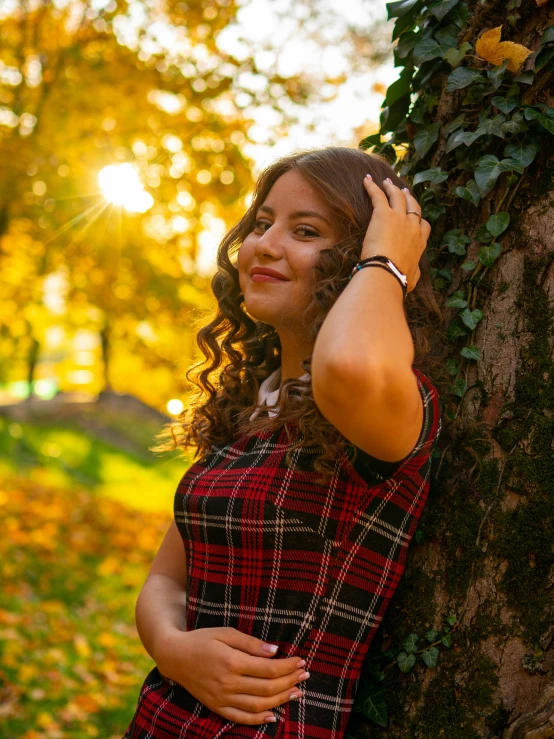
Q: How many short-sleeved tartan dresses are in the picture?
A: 1